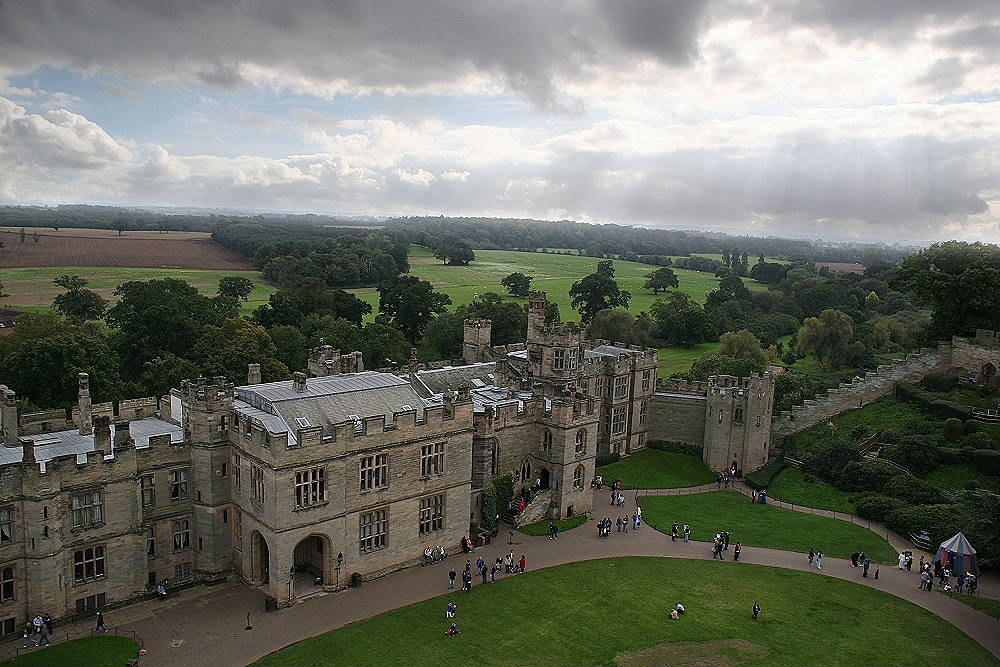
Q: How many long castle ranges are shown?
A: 1